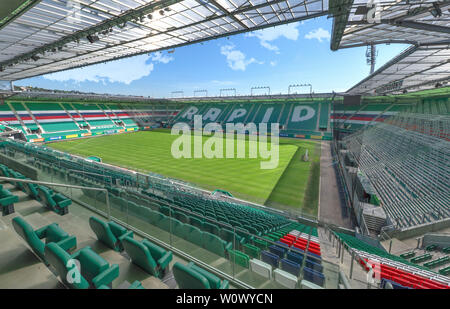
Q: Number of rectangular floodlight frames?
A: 5